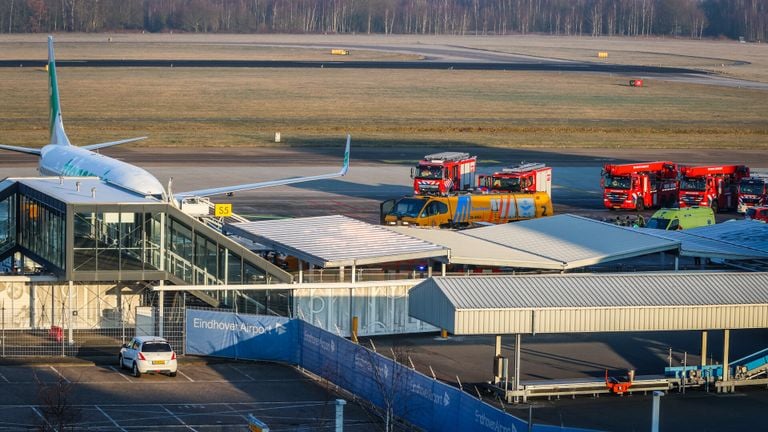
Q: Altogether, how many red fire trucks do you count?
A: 5